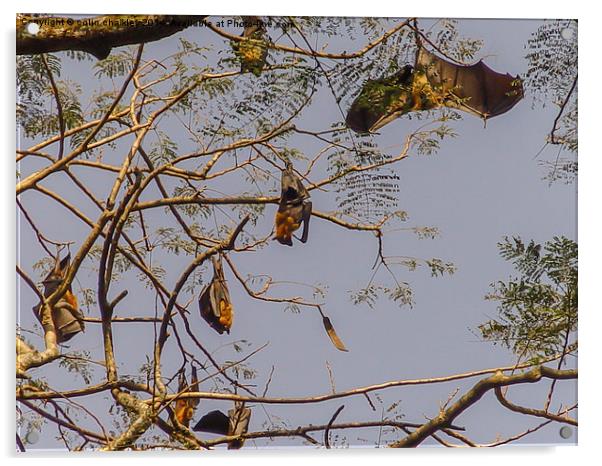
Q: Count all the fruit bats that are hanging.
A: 7